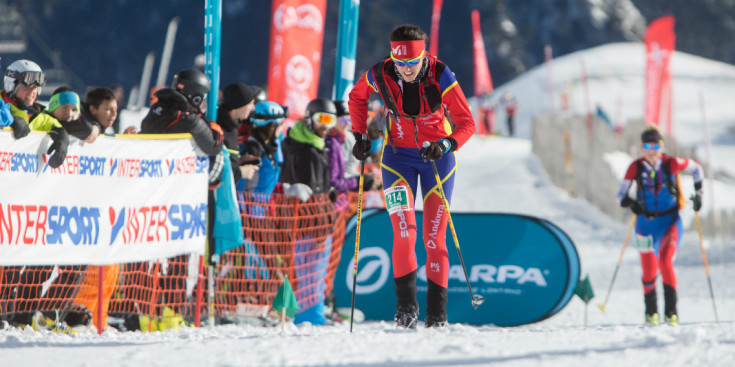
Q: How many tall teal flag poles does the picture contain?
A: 2